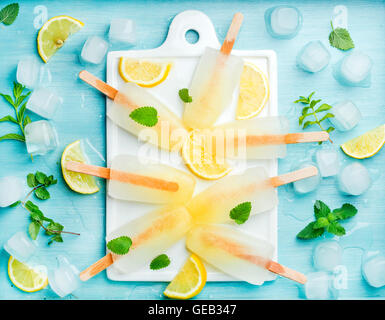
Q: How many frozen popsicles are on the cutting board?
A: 7